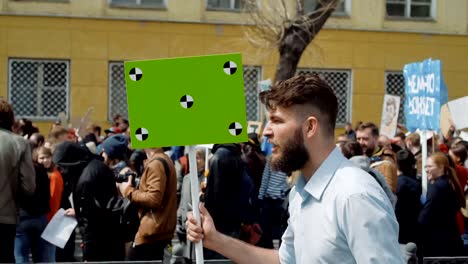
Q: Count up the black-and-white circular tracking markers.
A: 5